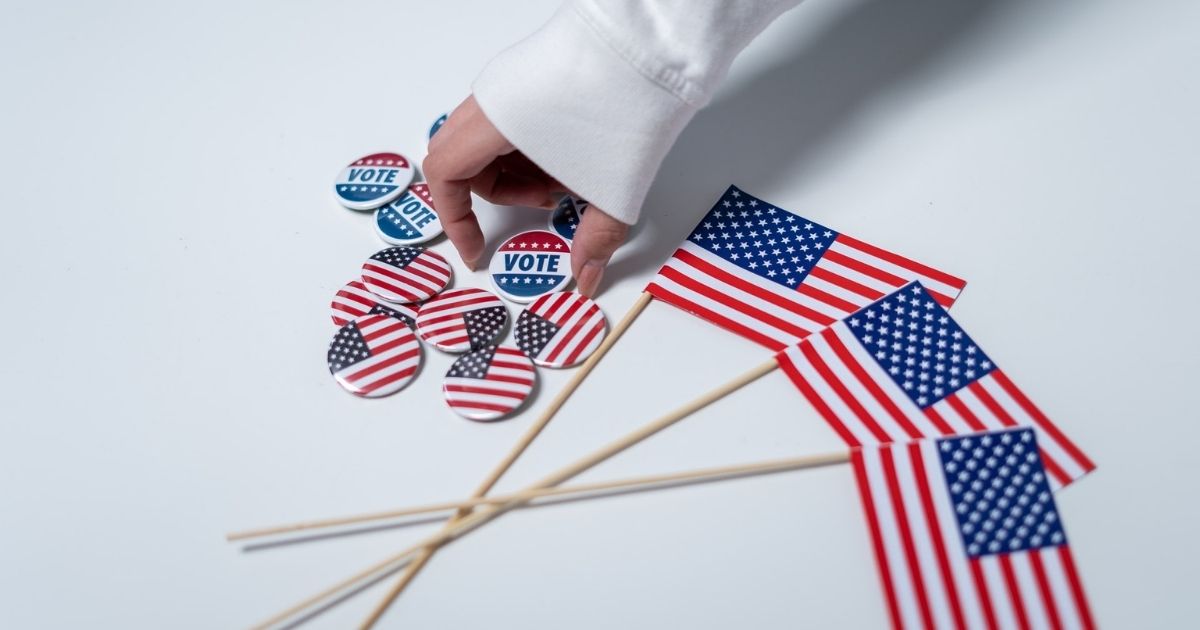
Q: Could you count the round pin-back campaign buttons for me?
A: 11